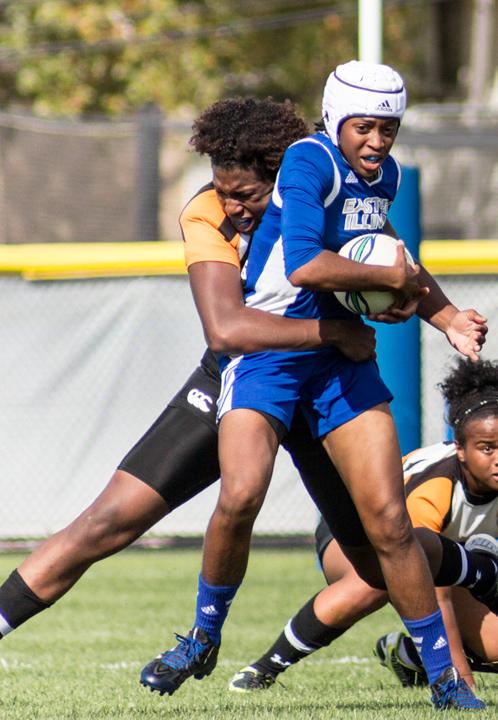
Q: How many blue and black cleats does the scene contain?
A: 2